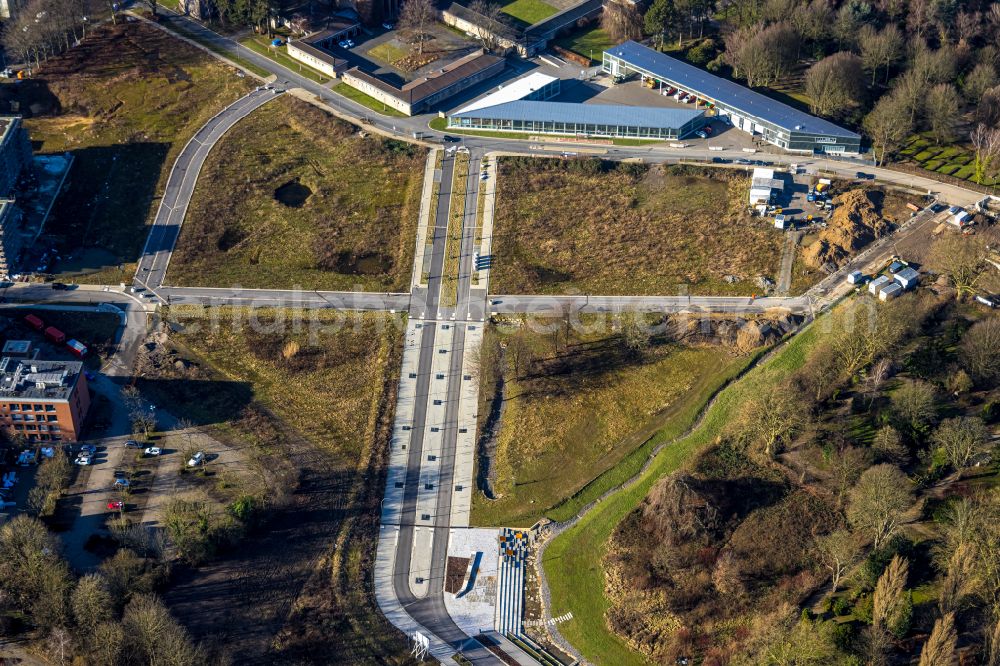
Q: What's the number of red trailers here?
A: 3